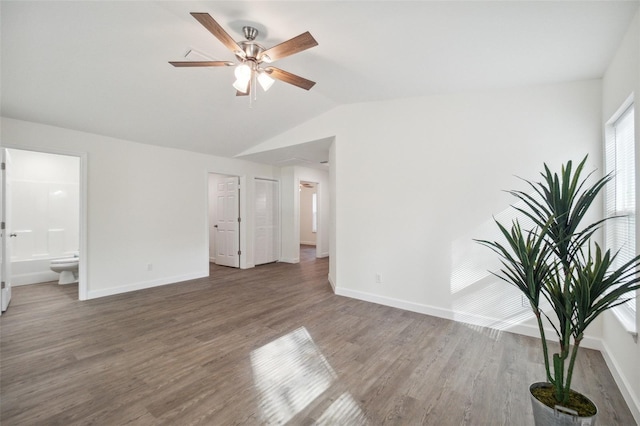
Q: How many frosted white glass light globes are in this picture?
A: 3